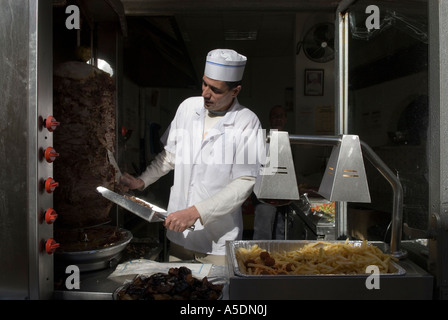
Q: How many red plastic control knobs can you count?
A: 5